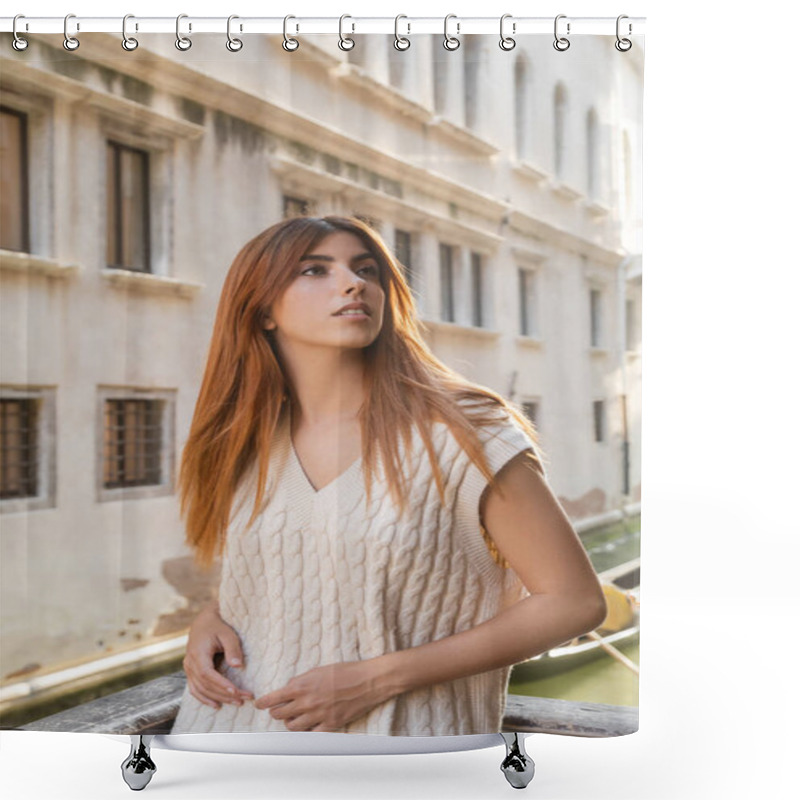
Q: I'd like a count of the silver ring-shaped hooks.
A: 12